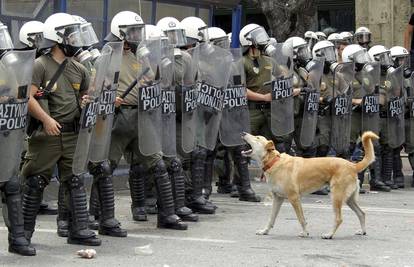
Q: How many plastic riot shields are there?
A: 14